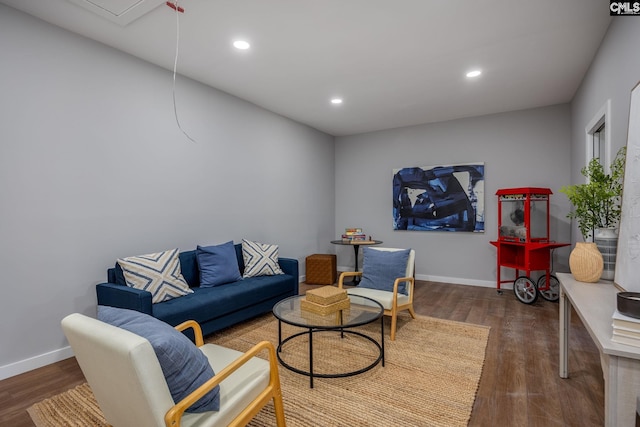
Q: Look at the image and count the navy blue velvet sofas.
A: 1